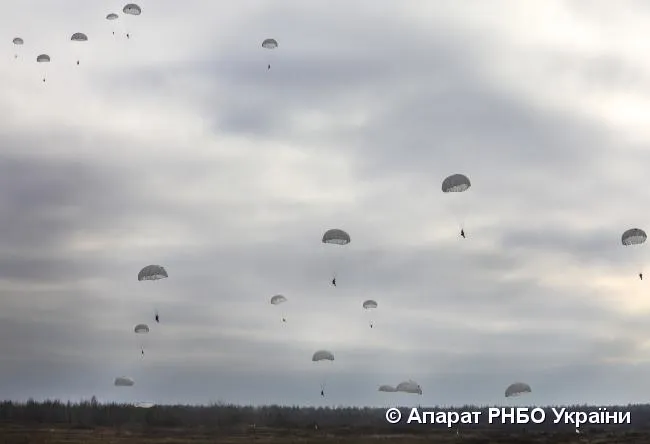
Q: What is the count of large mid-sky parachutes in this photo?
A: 4